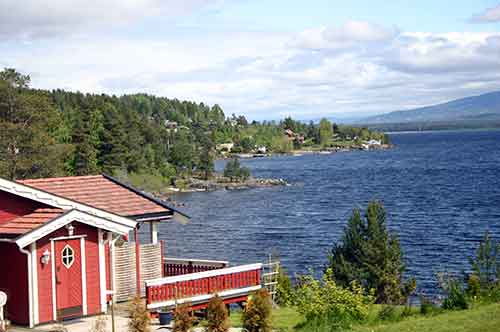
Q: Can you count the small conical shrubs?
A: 4